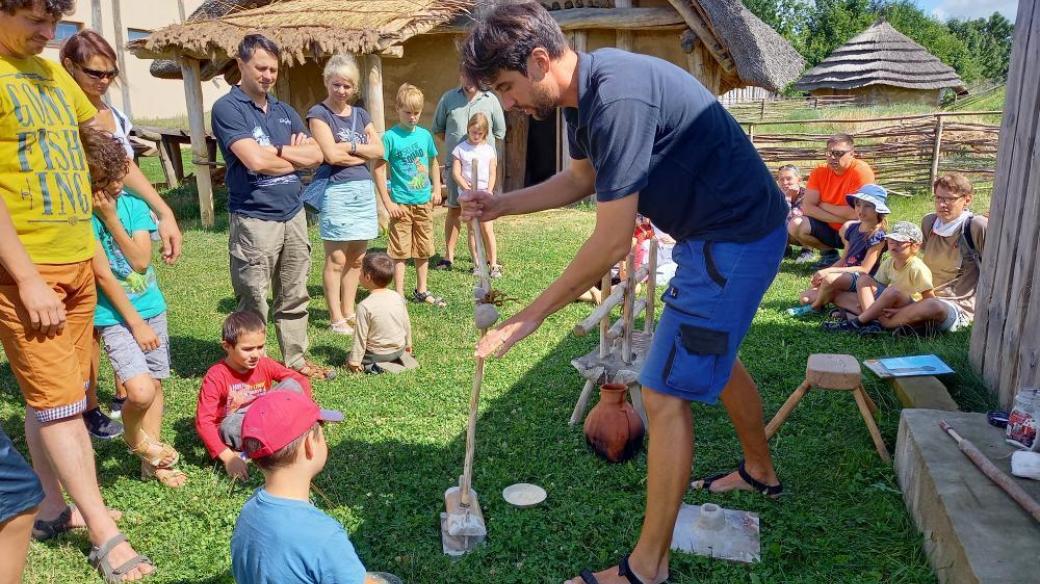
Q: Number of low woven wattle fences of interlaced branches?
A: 1